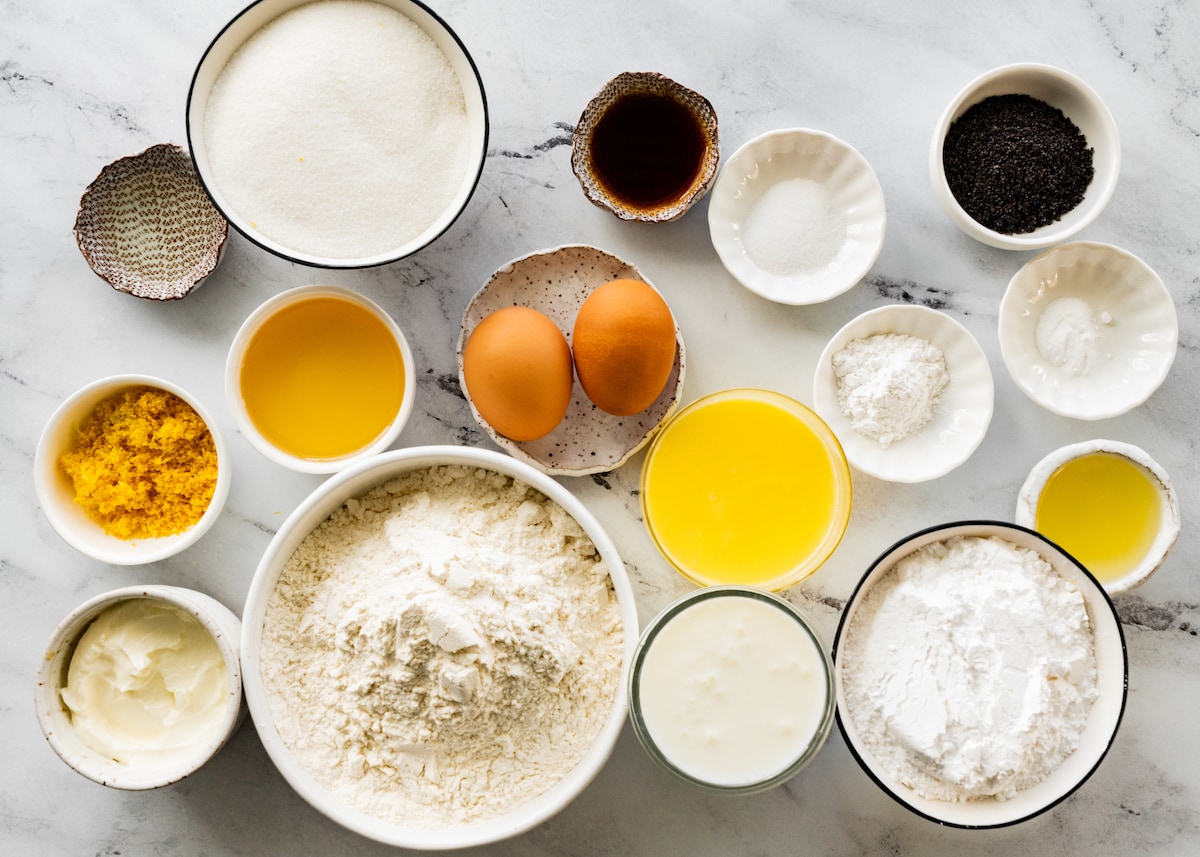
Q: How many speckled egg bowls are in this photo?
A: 1